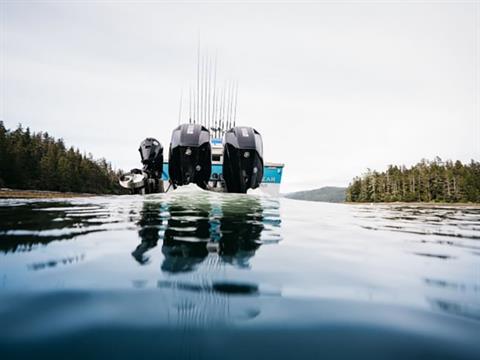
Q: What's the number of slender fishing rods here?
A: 14